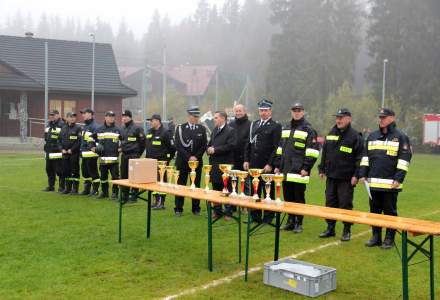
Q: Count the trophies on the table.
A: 11